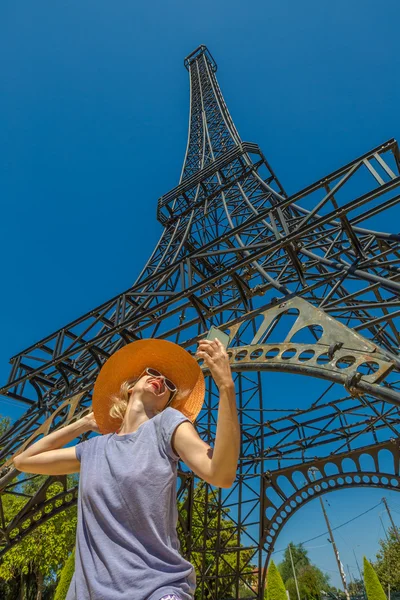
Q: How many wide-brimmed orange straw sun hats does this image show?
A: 1